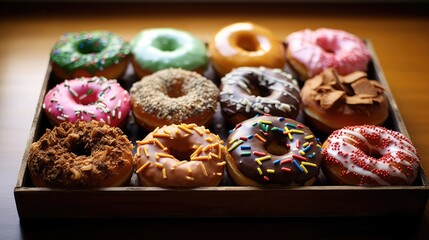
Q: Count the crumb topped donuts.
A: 2